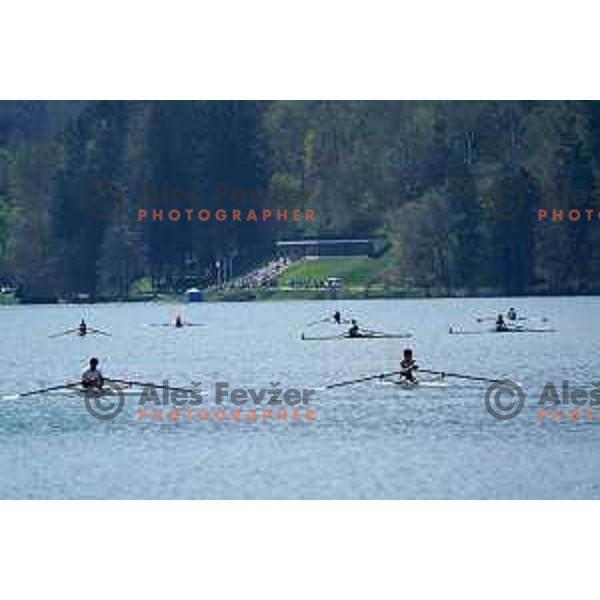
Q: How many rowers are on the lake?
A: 8